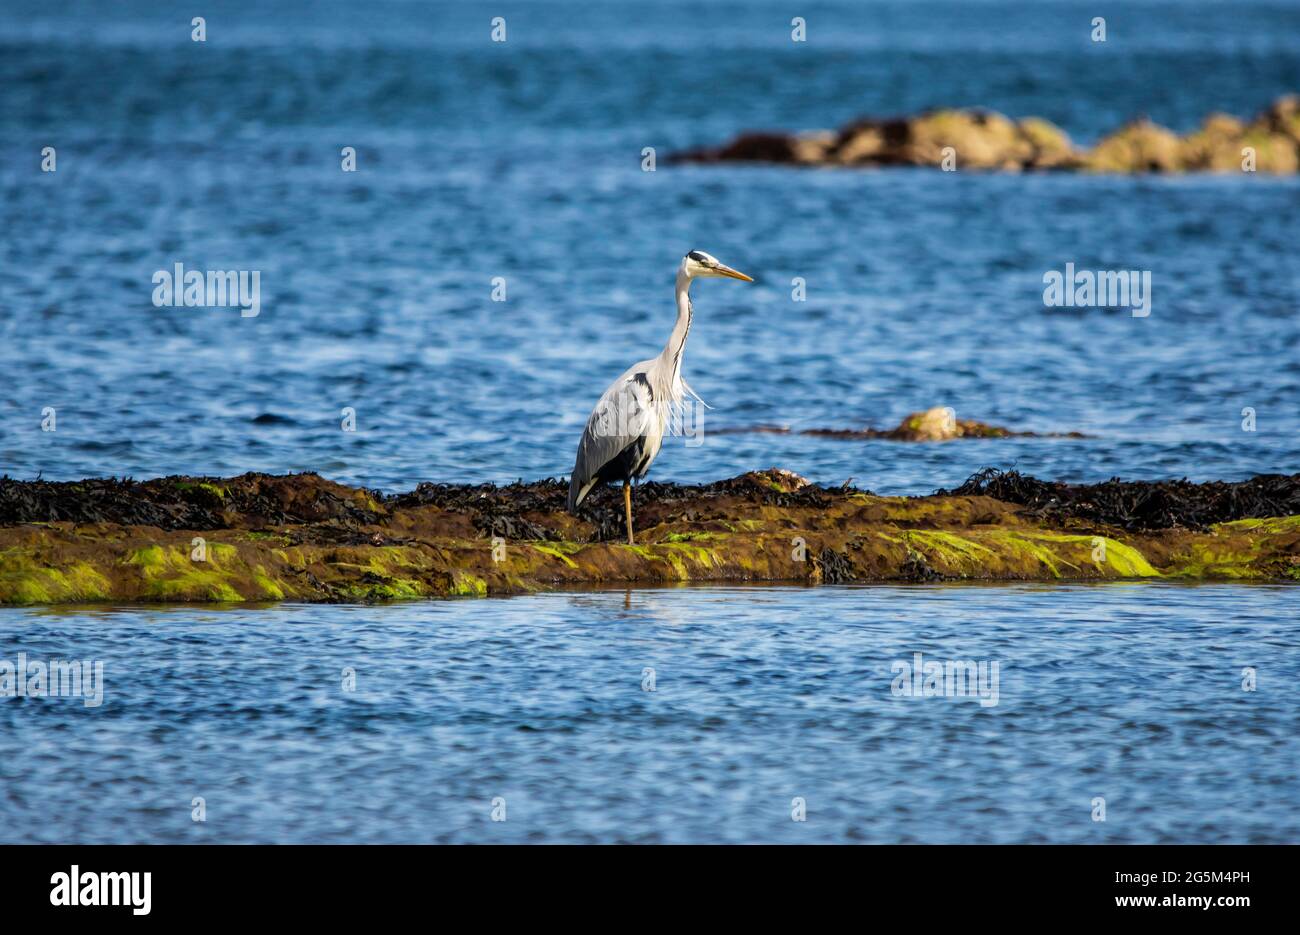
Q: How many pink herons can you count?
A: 0